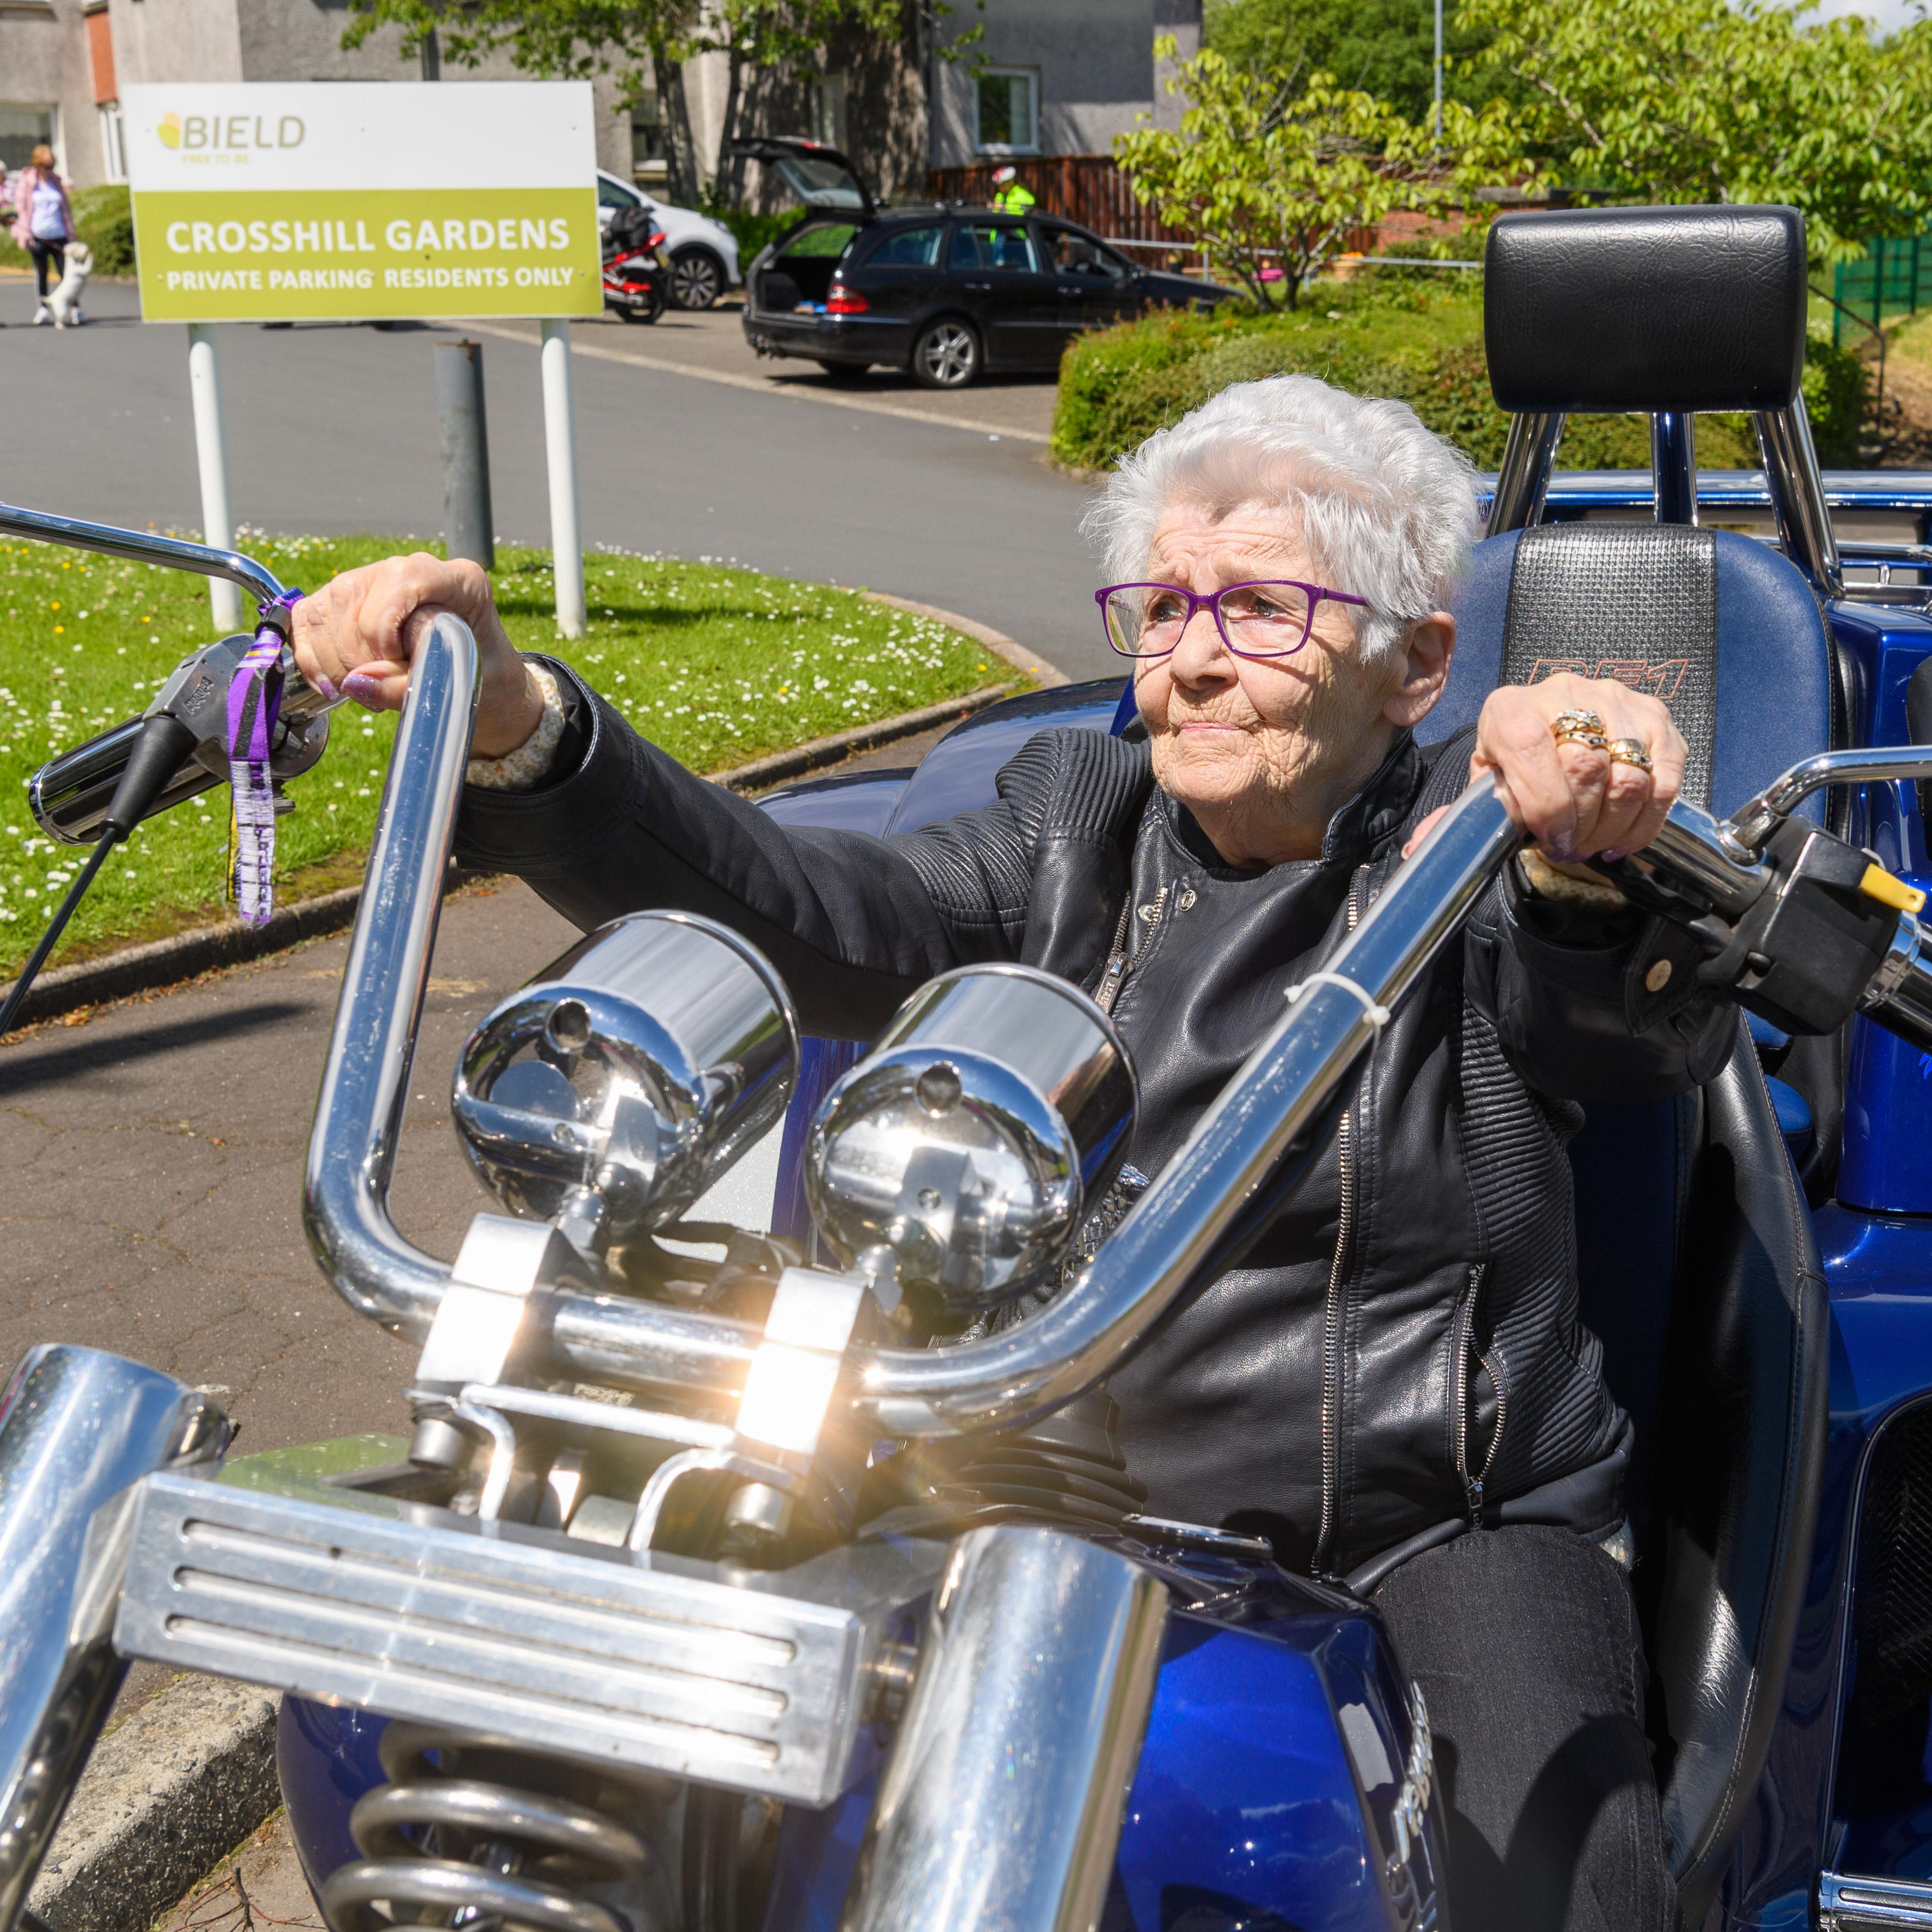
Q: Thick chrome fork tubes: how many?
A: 2